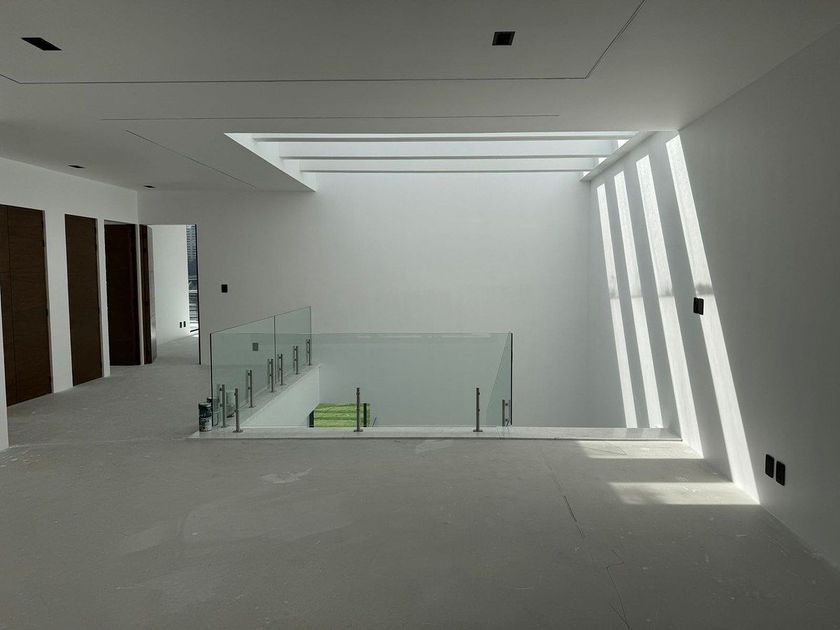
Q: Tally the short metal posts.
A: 10